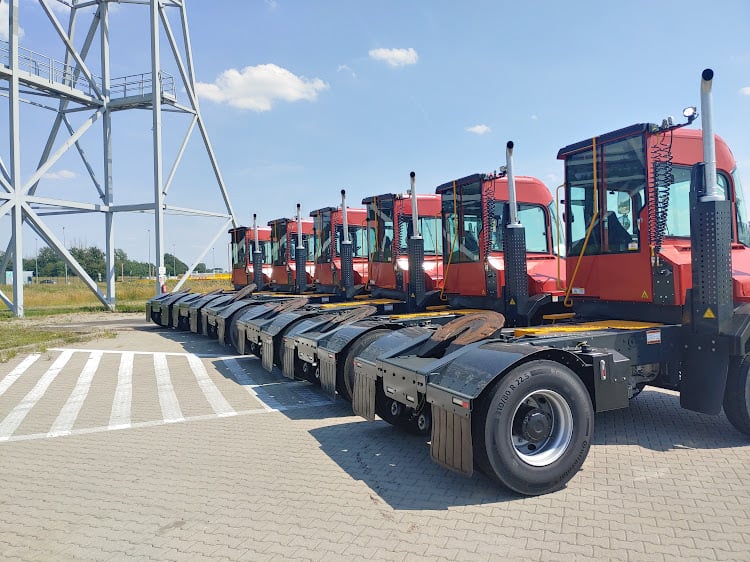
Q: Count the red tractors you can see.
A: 6